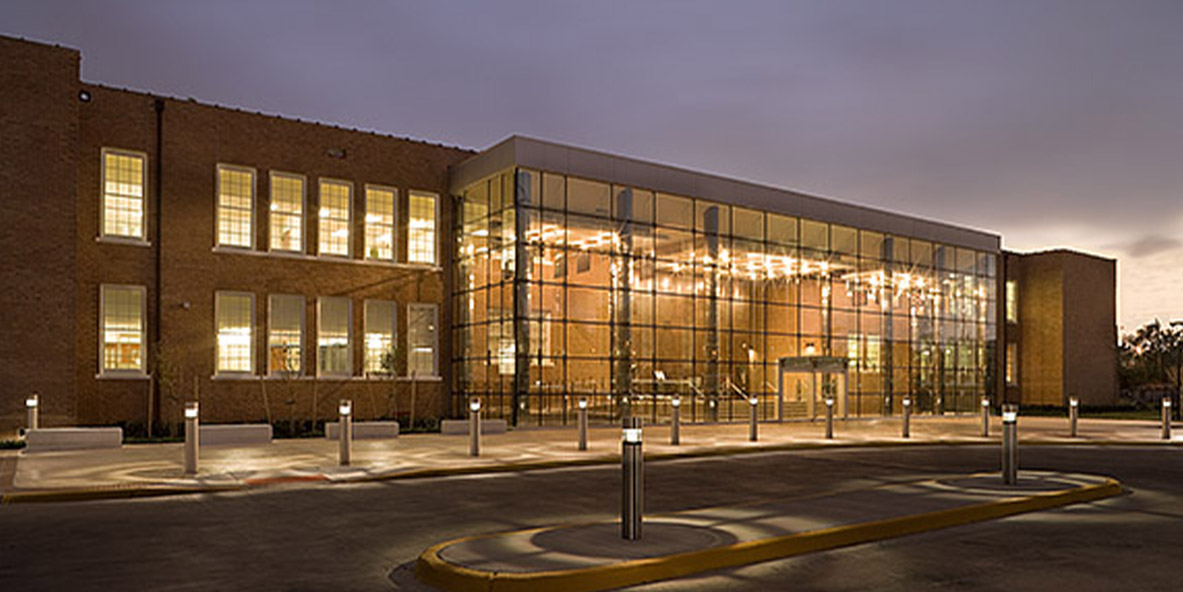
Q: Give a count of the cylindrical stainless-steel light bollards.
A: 14